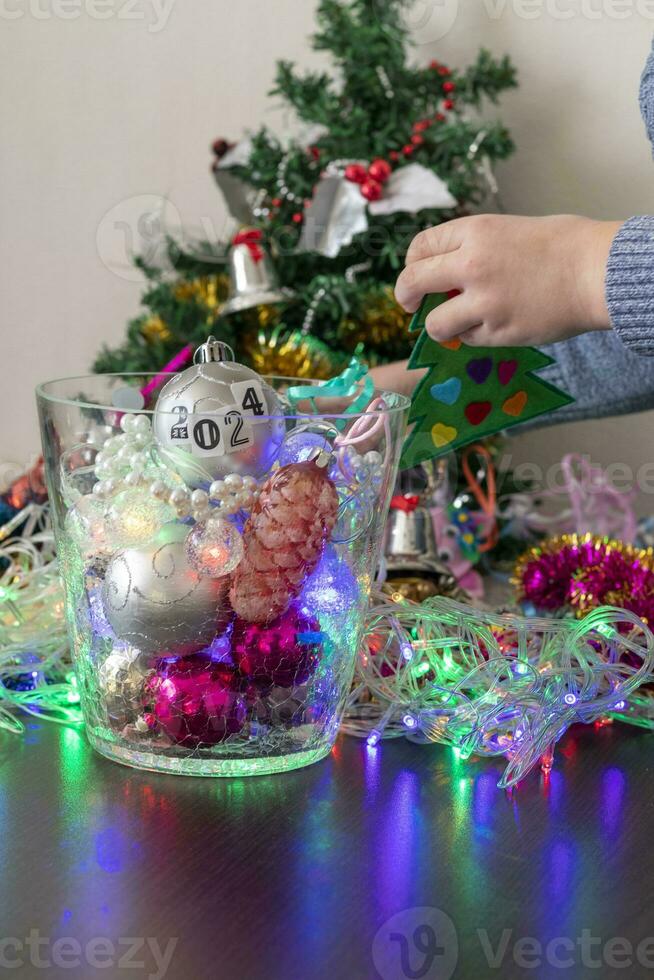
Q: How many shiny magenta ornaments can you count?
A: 2